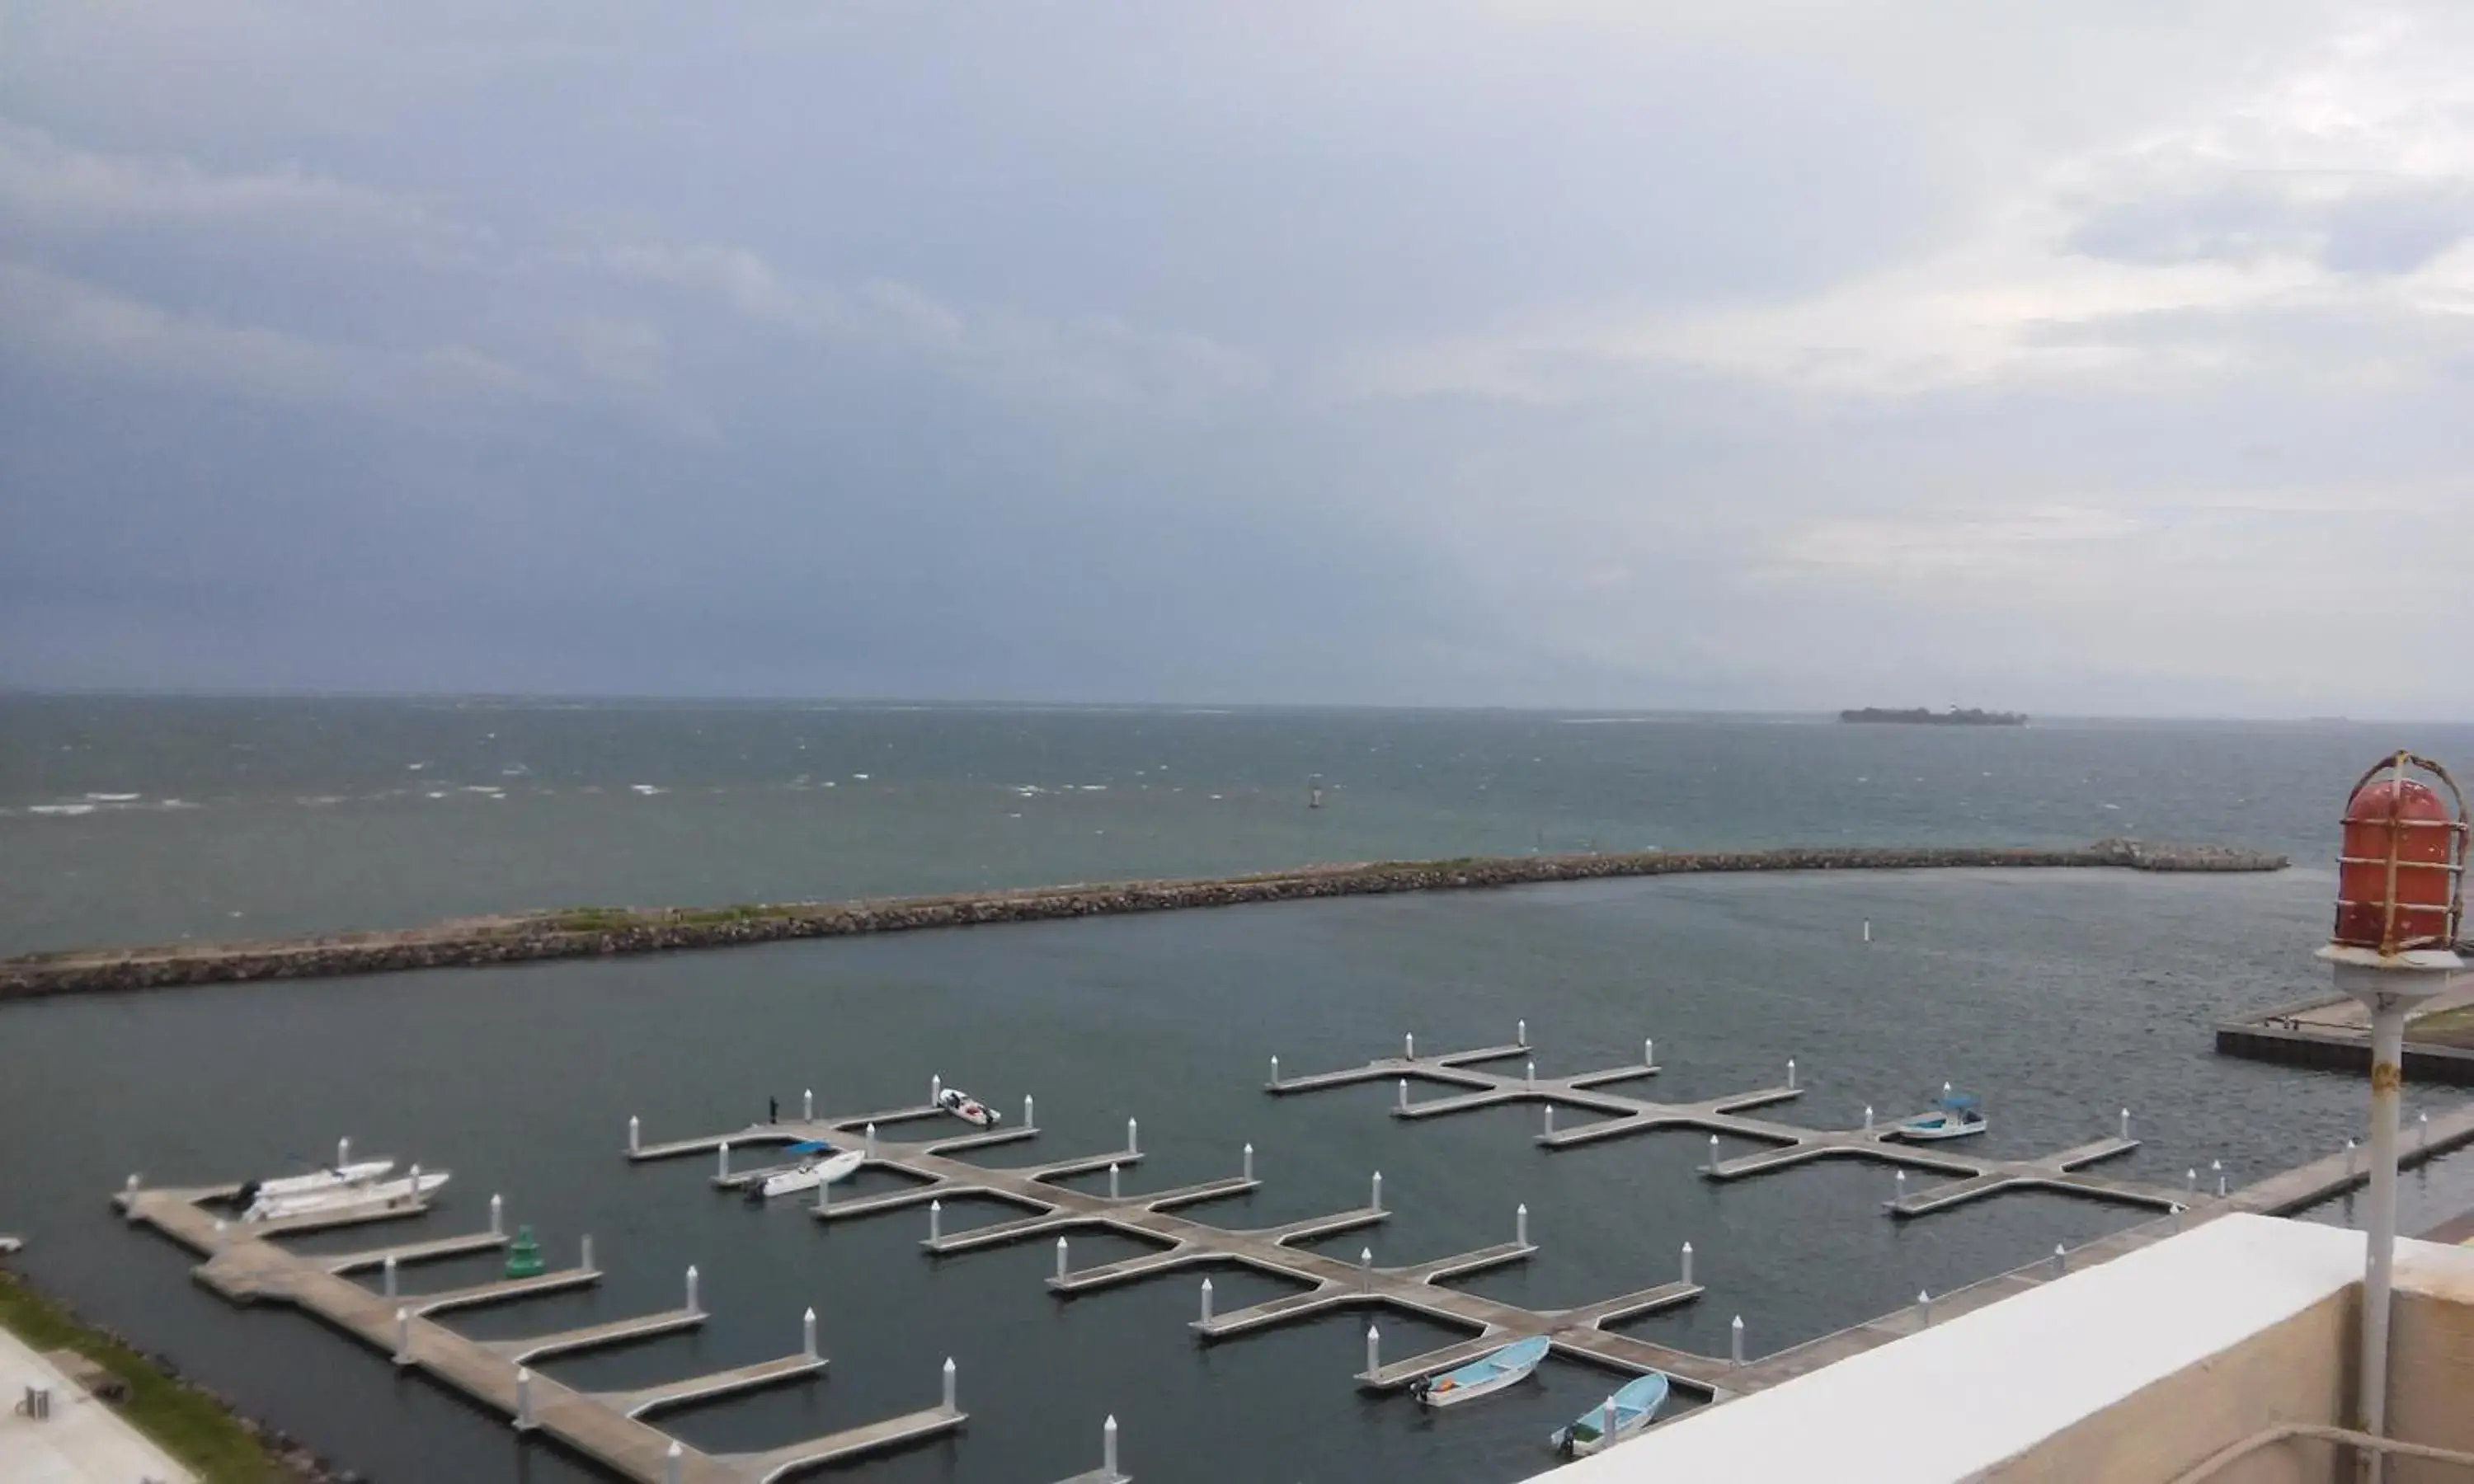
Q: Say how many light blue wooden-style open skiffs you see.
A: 2